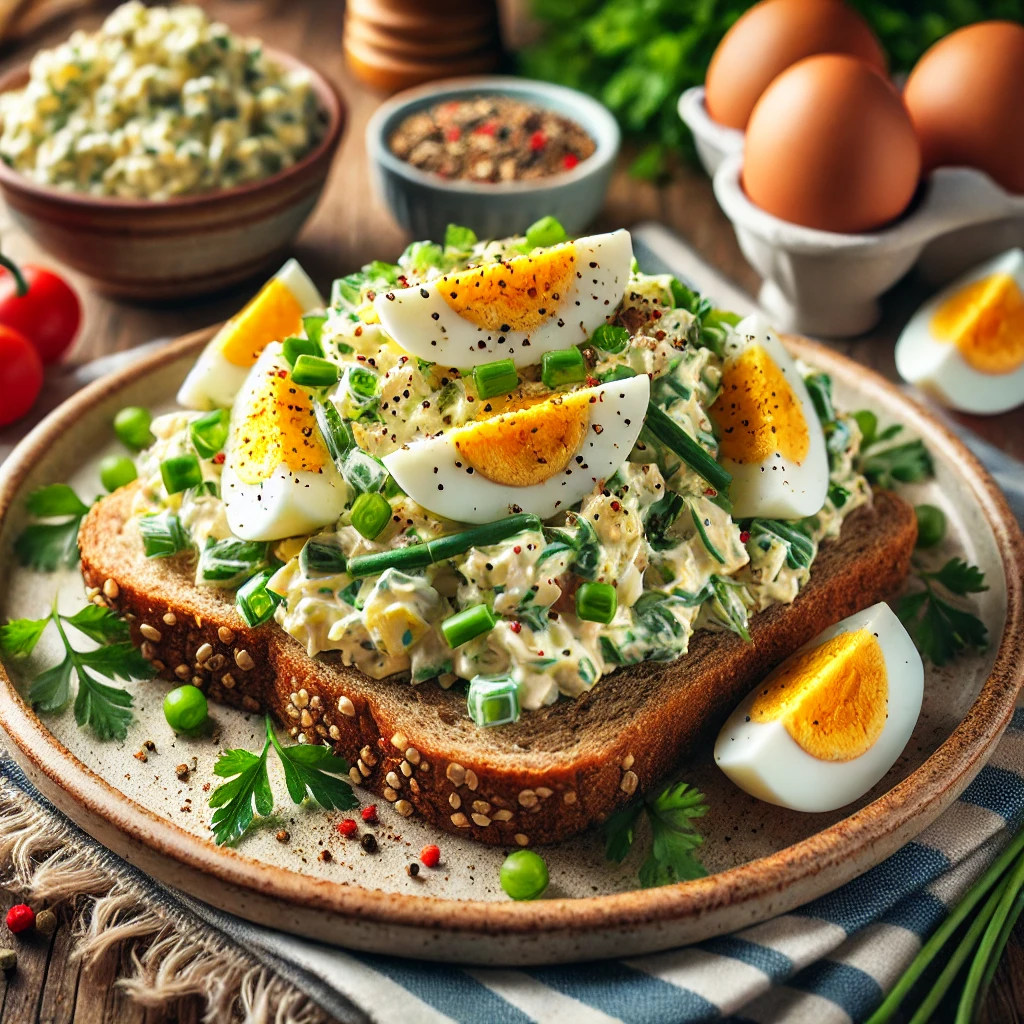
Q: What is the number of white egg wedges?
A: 7